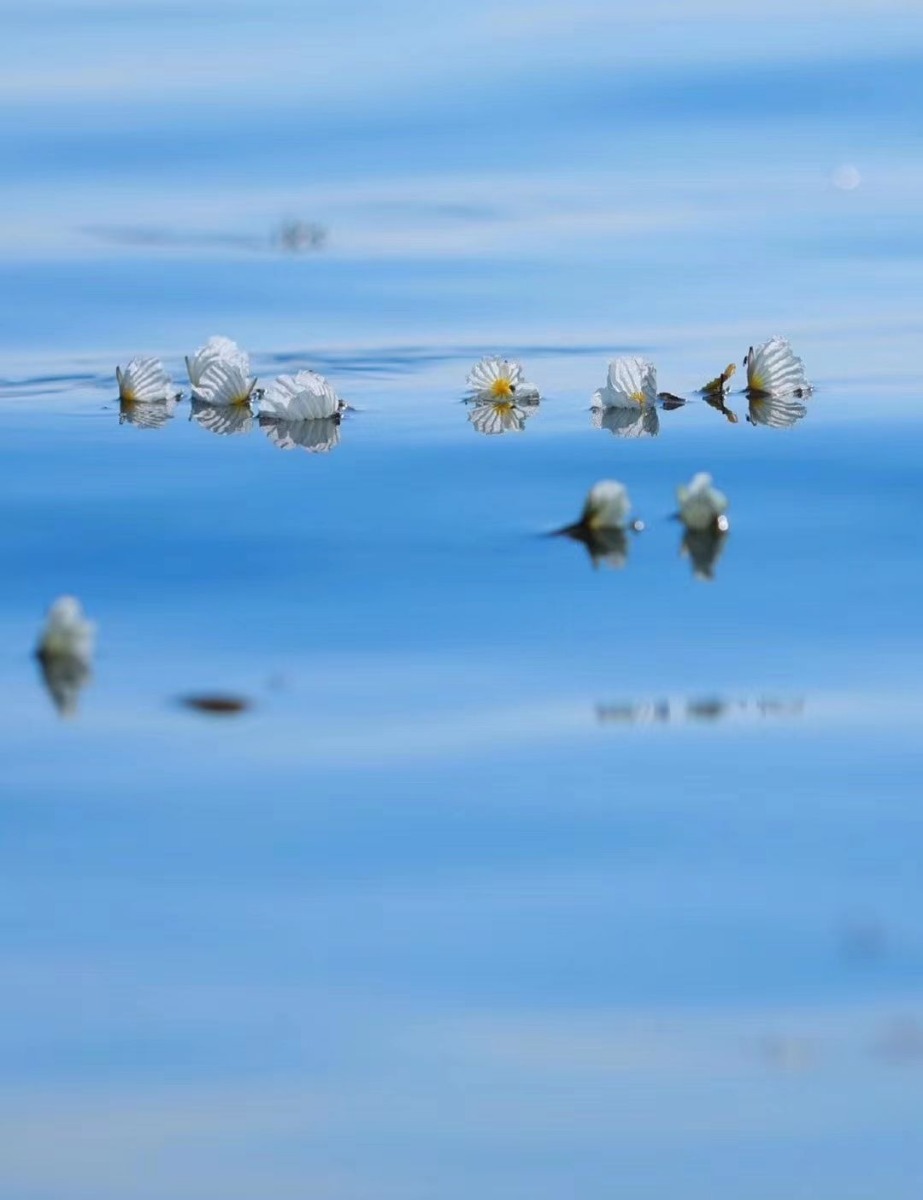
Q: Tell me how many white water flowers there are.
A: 9